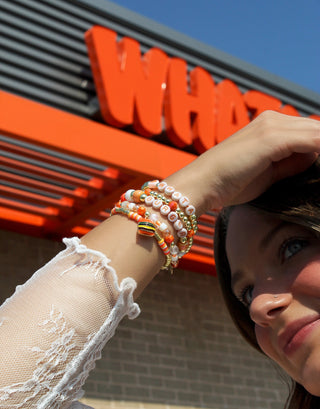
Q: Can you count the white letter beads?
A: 11